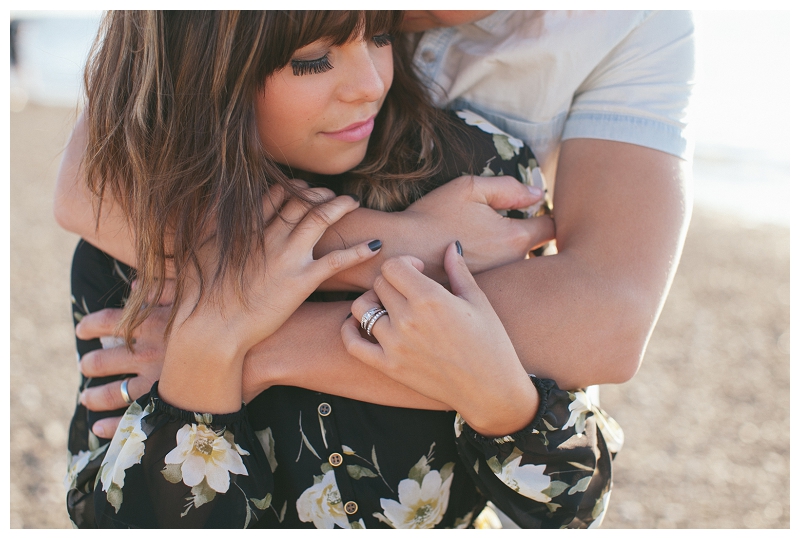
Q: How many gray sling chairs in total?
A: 0